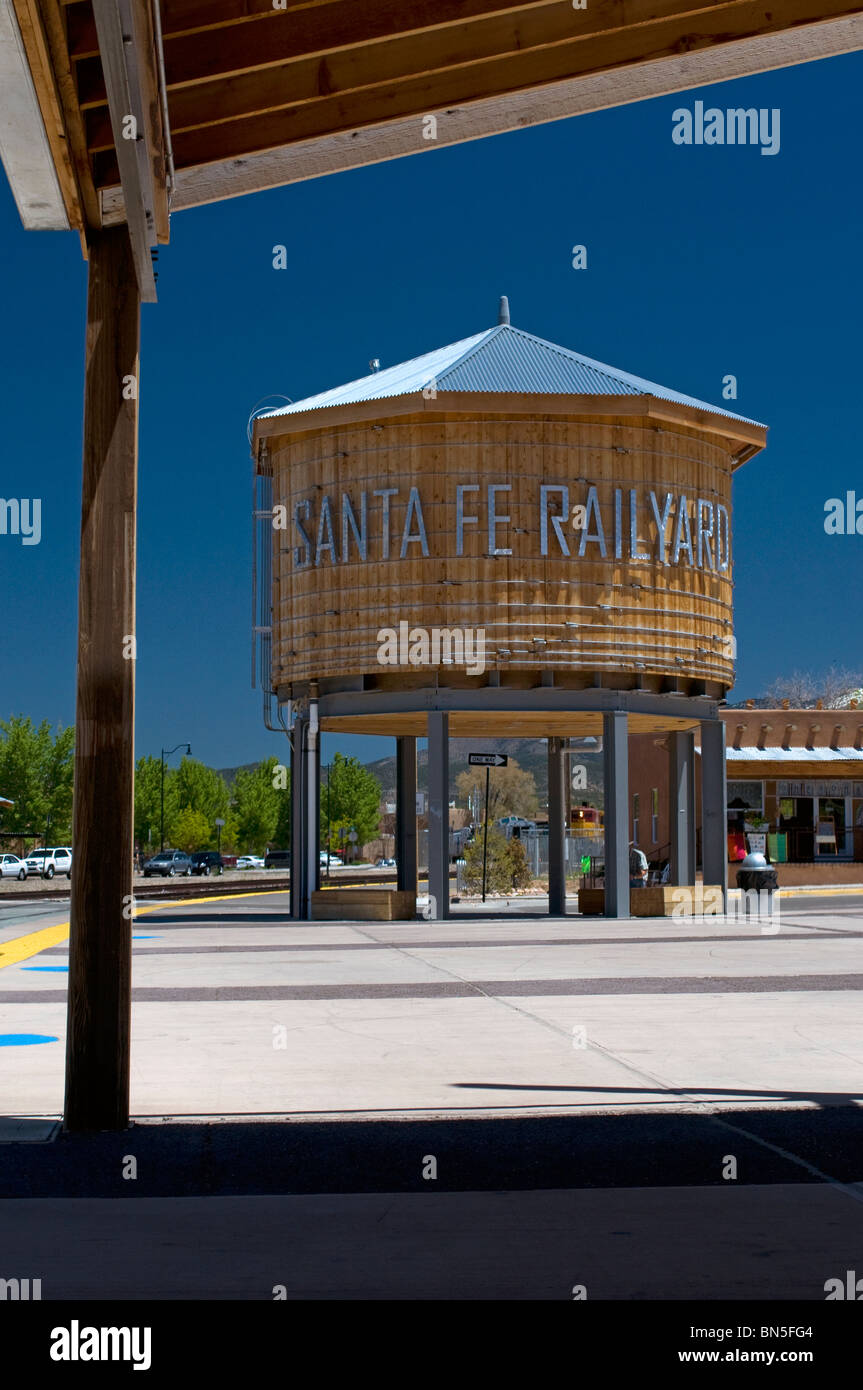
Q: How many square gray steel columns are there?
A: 7